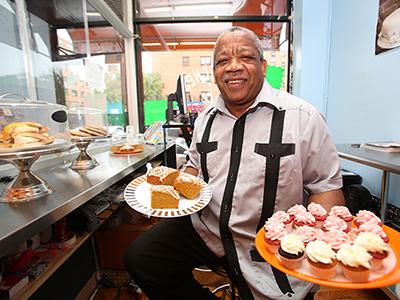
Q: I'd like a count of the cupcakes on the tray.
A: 15